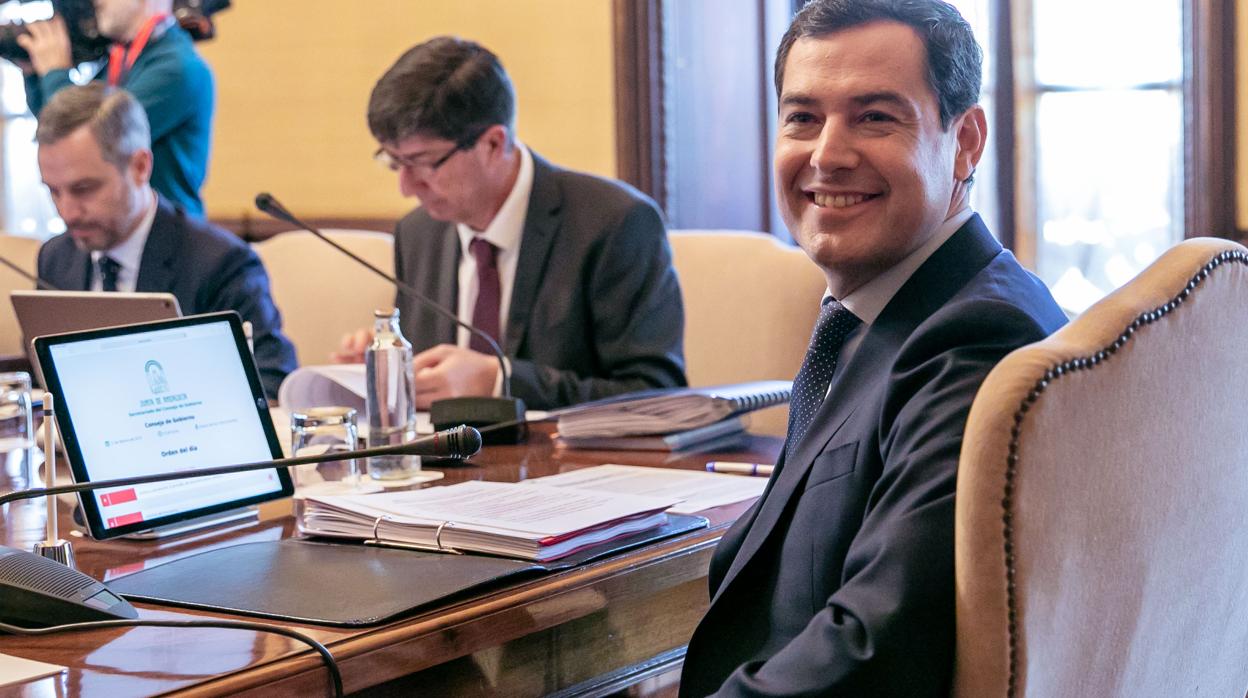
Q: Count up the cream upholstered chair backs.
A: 4